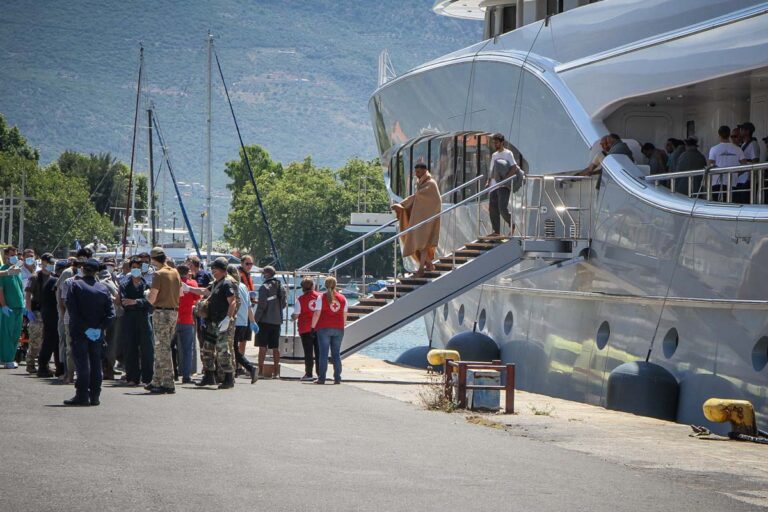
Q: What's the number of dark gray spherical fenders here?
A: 3